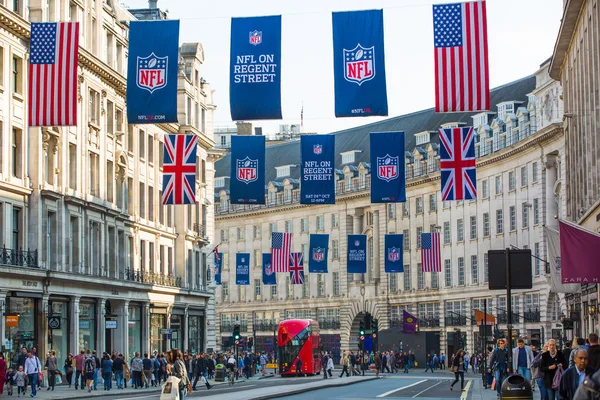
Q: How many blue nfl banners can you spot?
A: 12